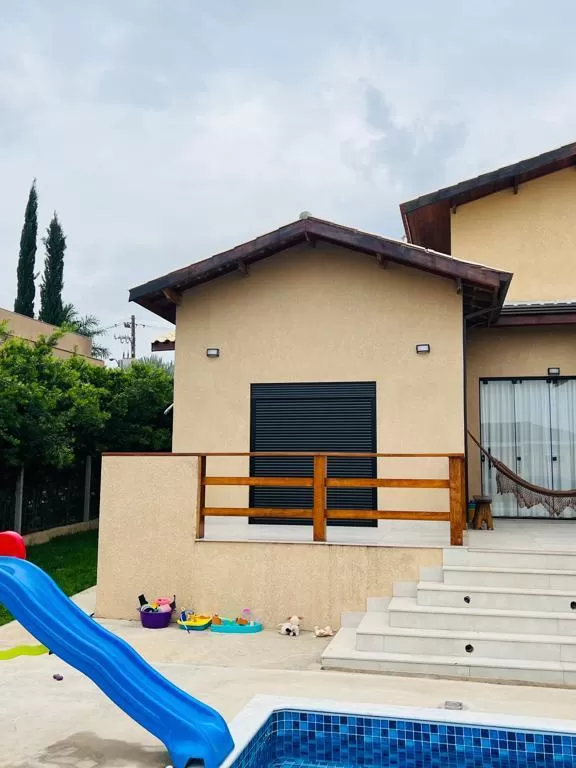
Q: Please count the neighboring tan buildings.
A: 1